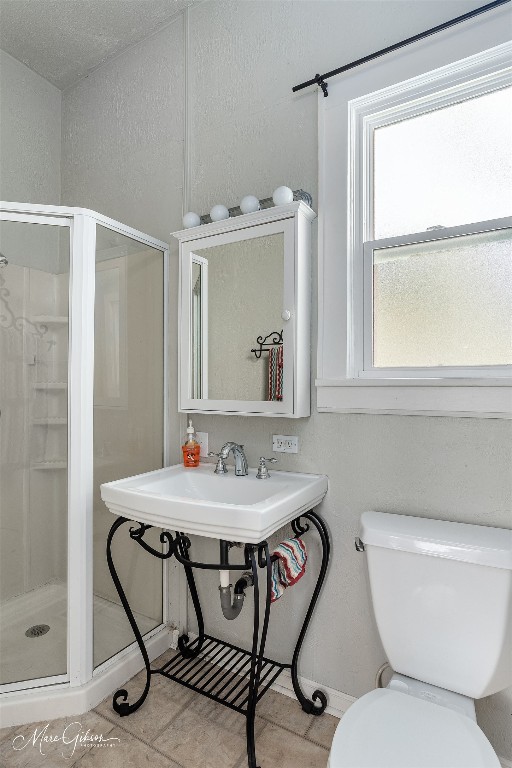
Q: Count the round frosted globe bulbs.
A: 4